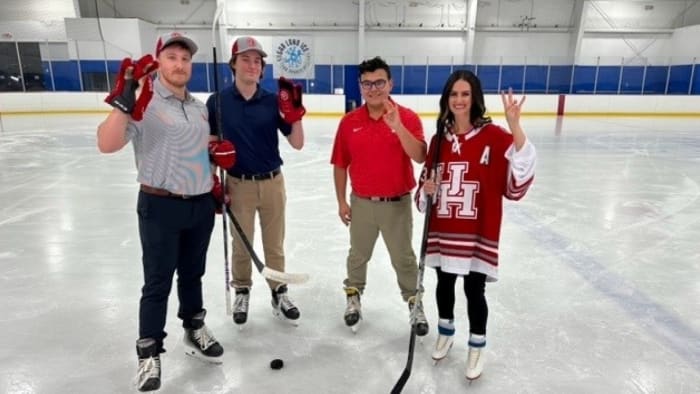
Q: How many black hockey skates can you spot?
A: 6